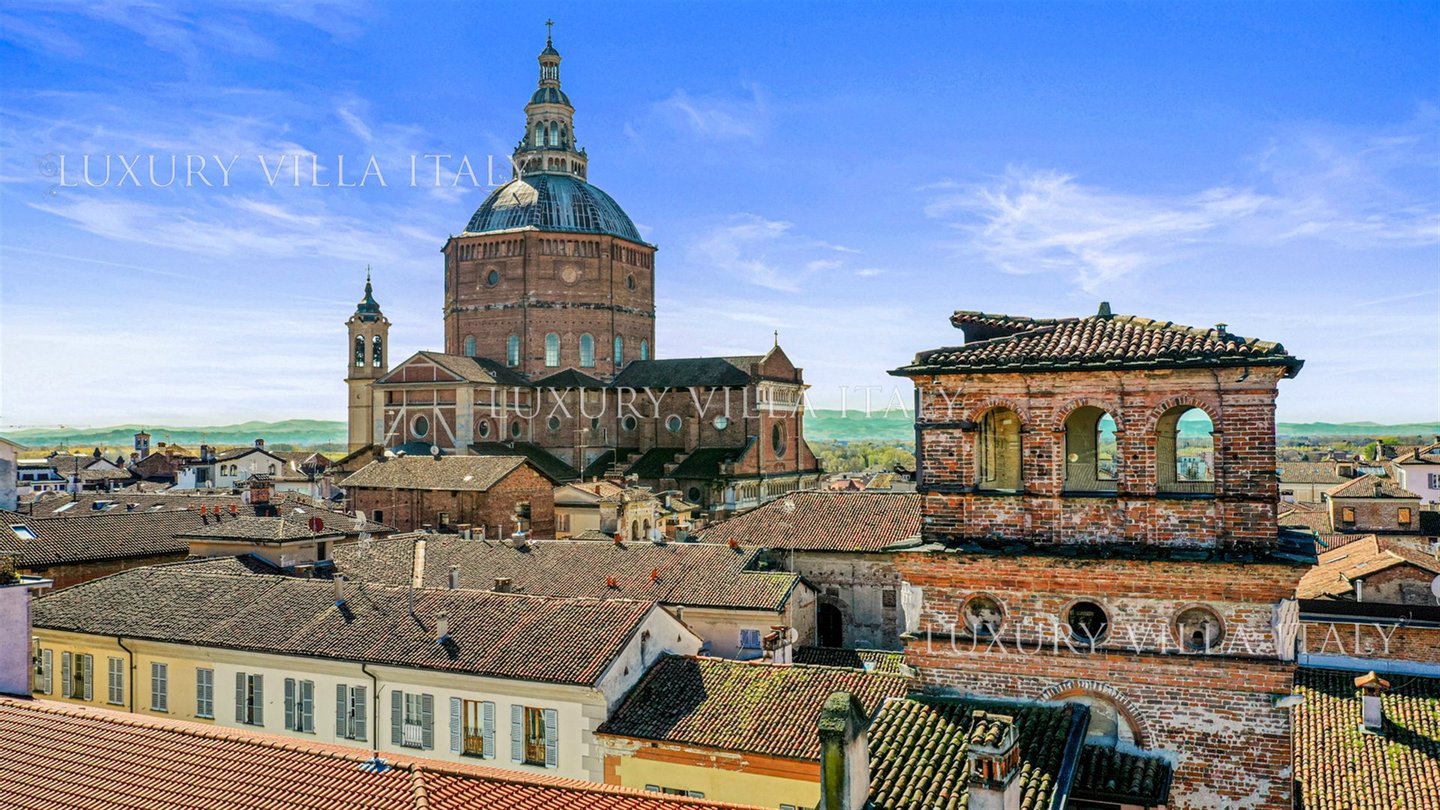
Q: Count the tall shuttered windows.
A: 11